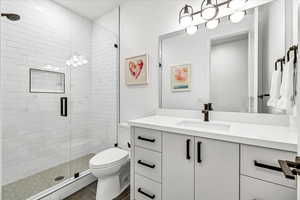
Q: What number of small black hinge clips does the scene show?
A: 3